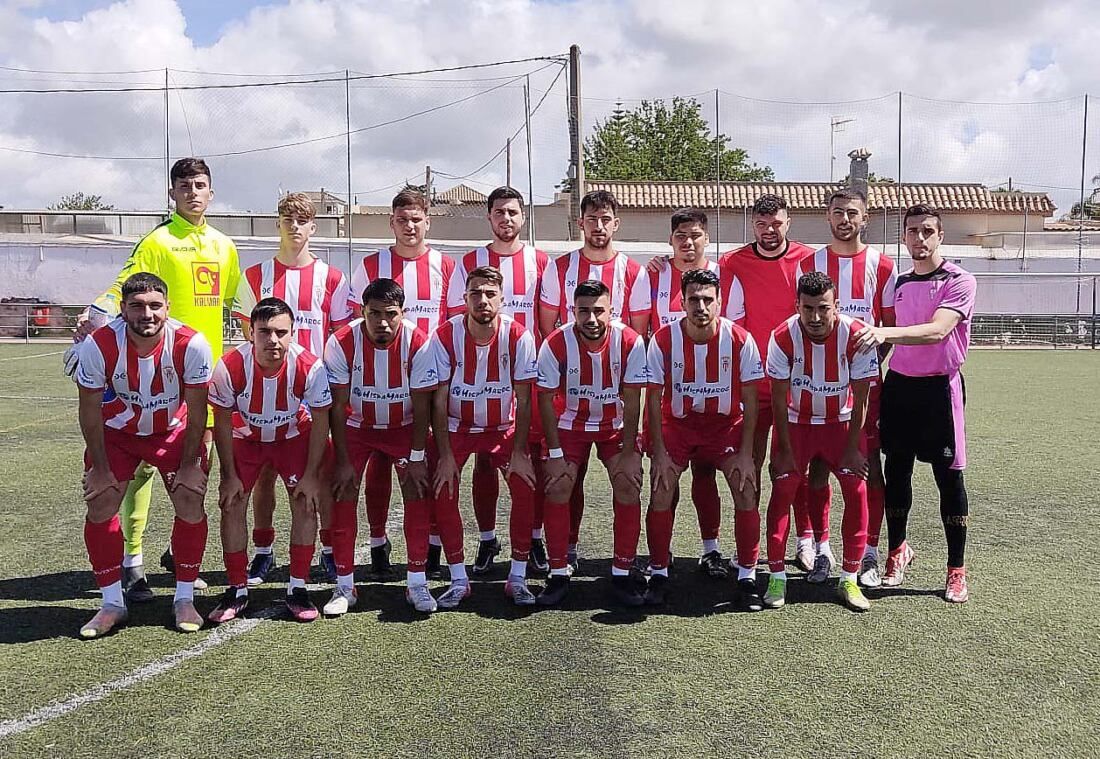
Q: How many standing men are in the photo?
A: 9